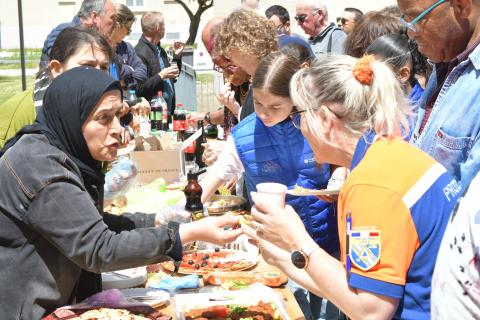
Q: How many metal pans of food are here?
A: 1